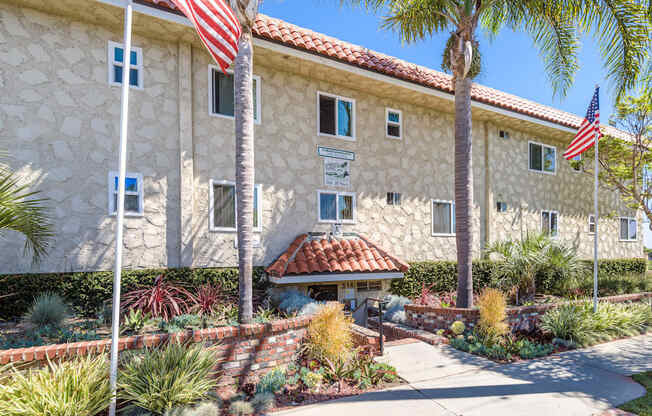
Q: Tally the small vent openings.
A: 3